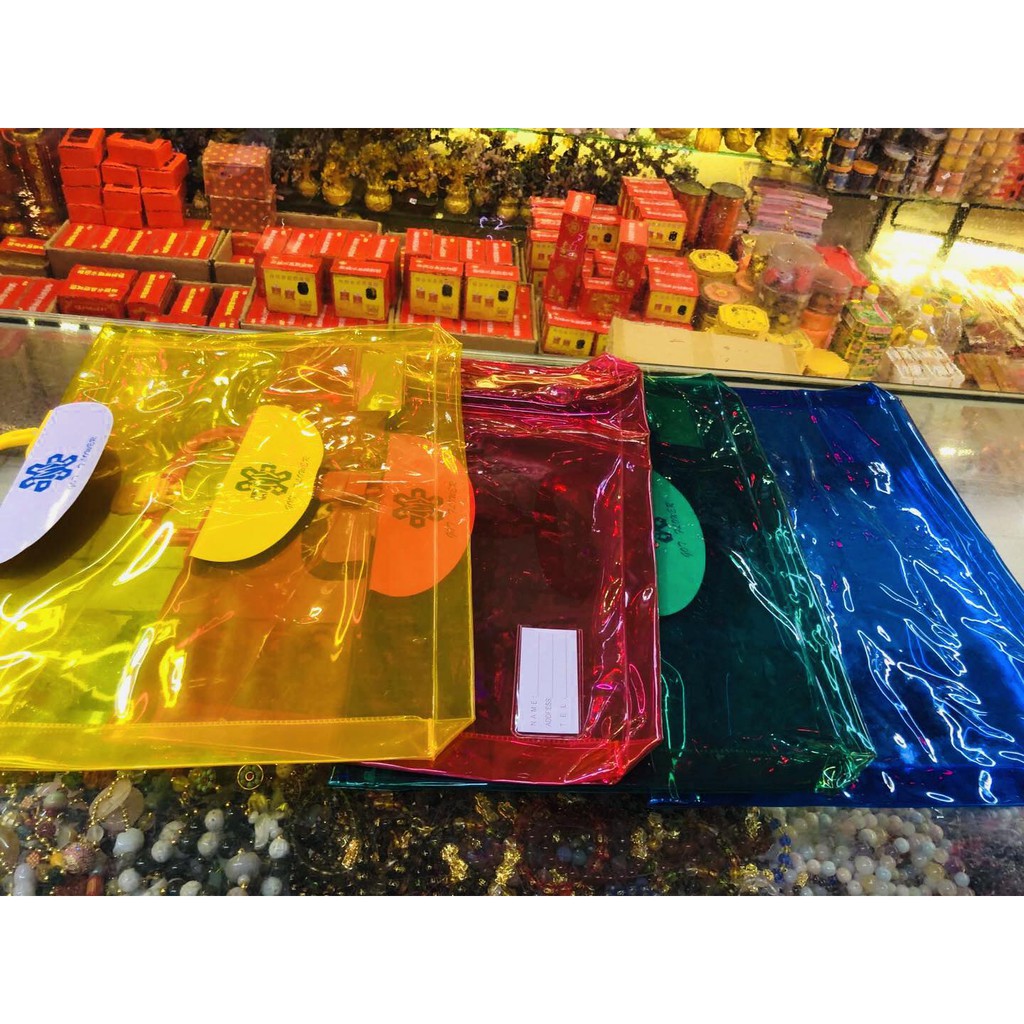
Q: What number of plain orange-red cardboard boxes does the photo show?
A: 11